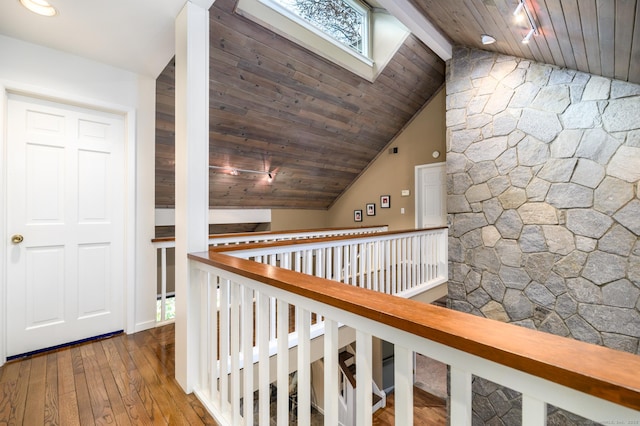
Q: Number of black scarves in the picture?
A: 0